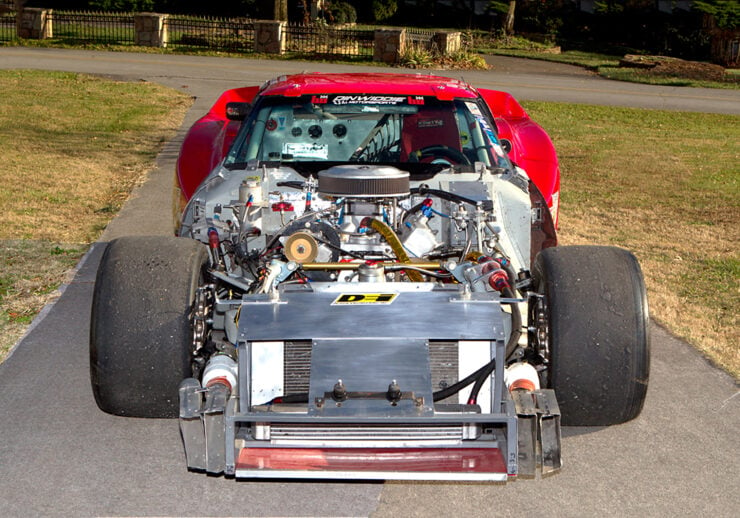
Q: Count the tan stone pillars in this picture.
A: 5